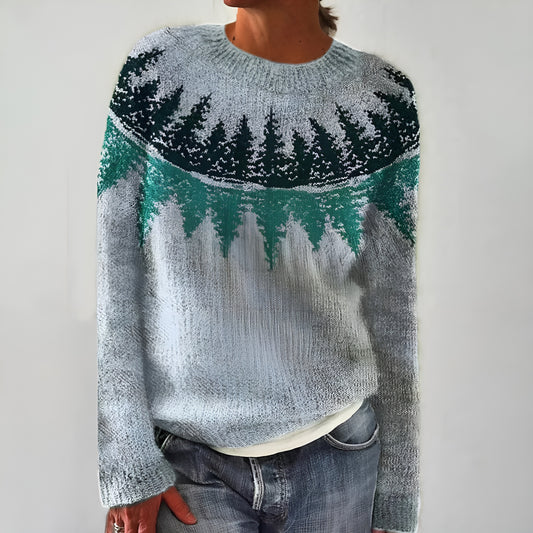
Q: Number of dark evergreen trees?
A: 13